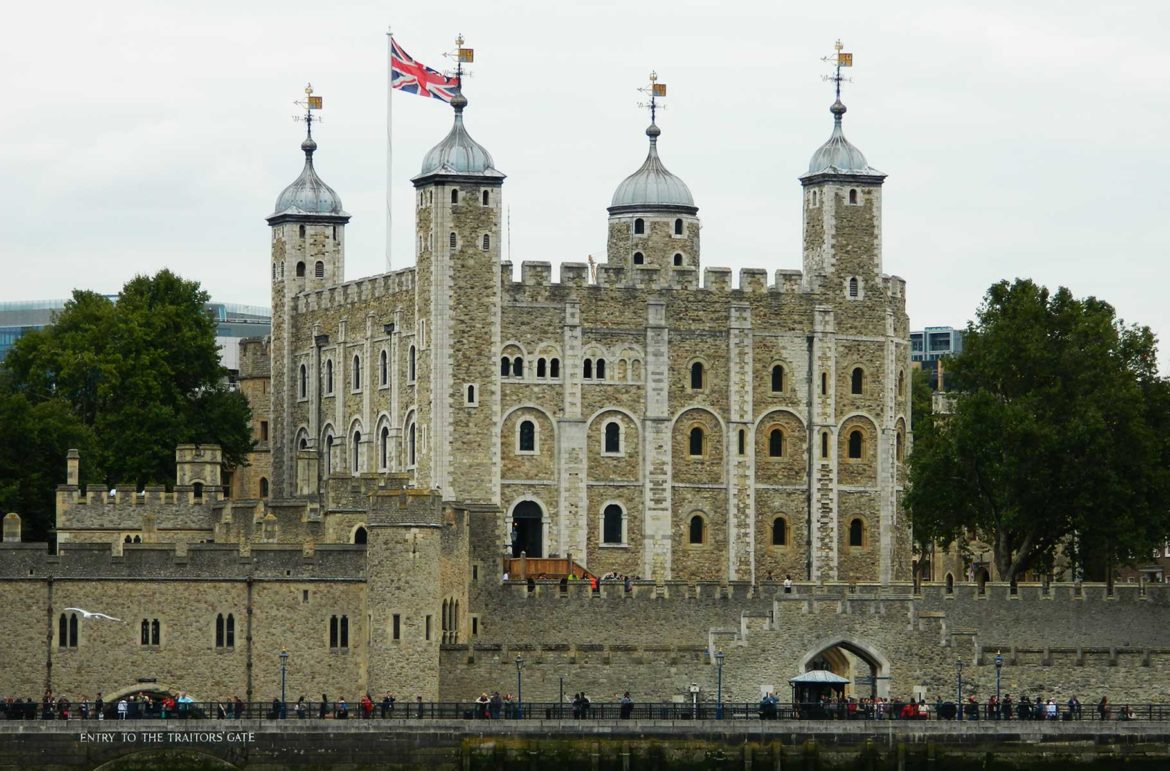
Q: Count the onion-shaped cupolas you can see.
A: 4